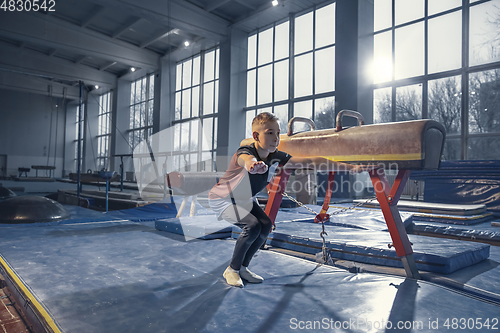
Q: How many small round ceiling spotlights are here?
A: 4